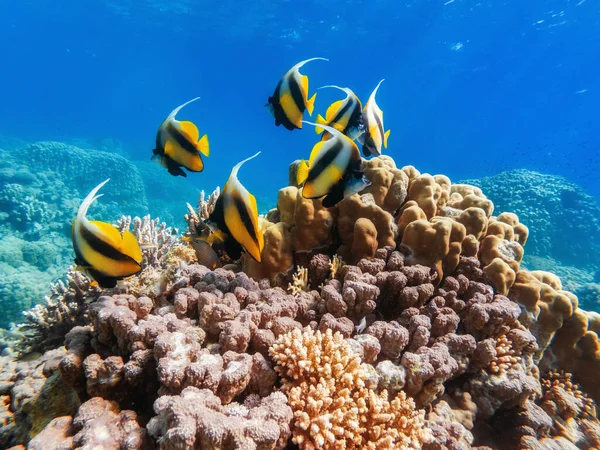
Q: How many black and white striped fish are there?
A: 7